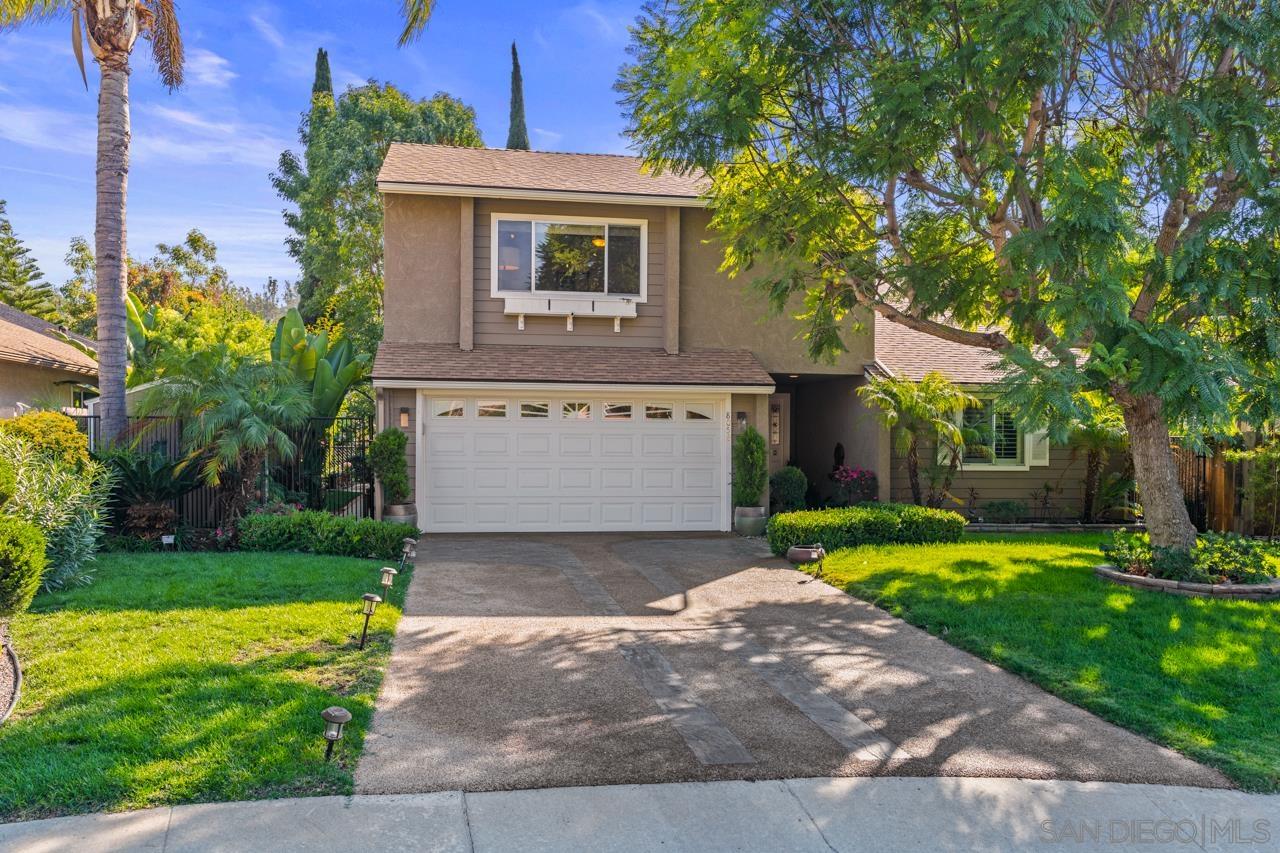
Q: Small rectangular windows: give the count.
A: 7